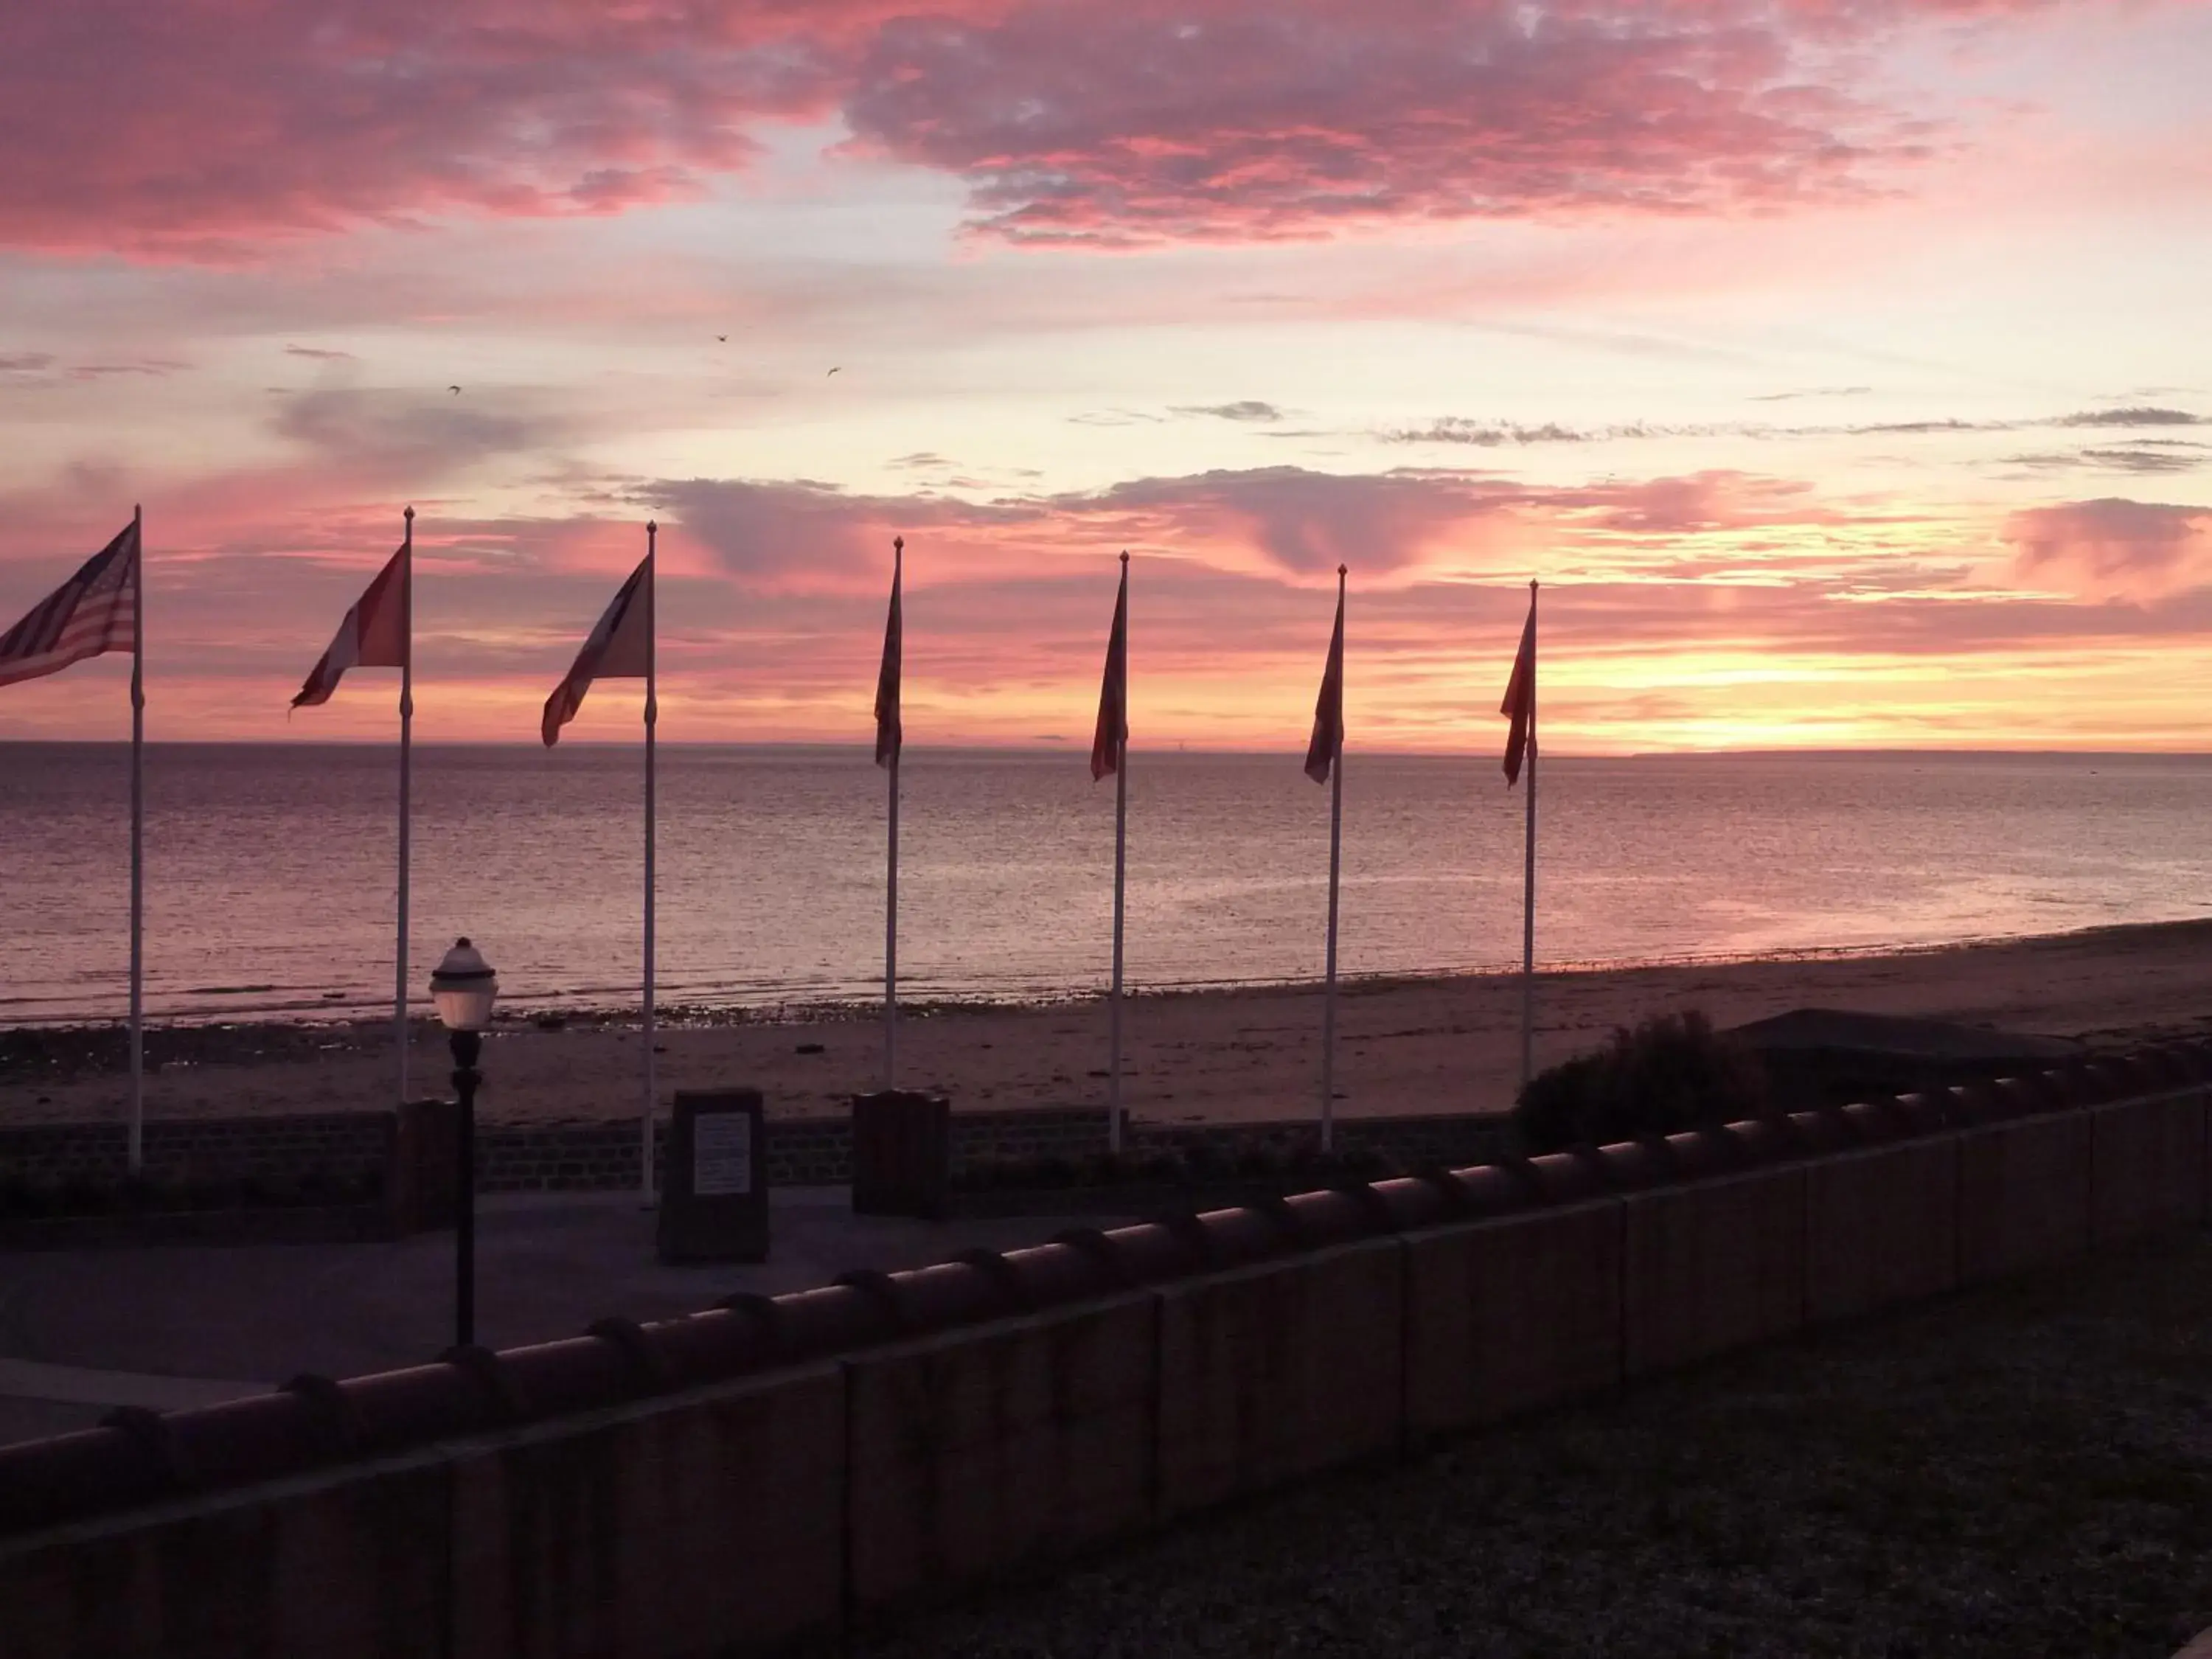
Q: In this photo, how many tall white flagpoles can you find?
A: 7